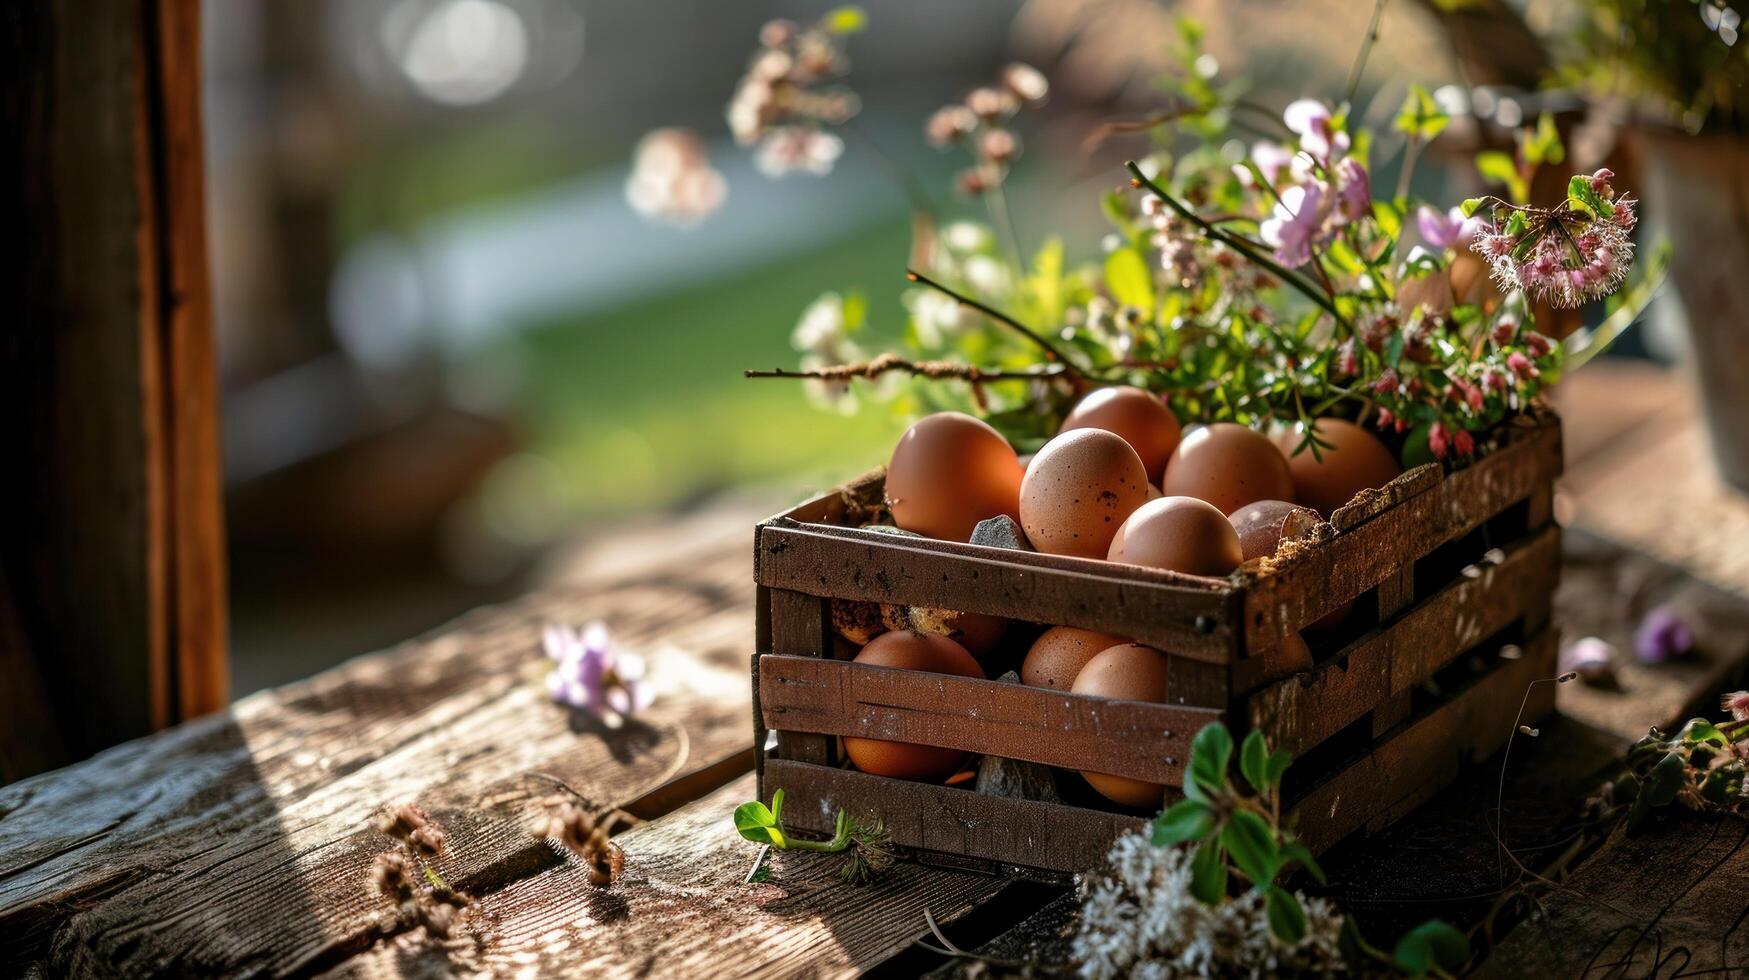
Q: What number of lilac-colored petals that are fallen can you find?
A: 3